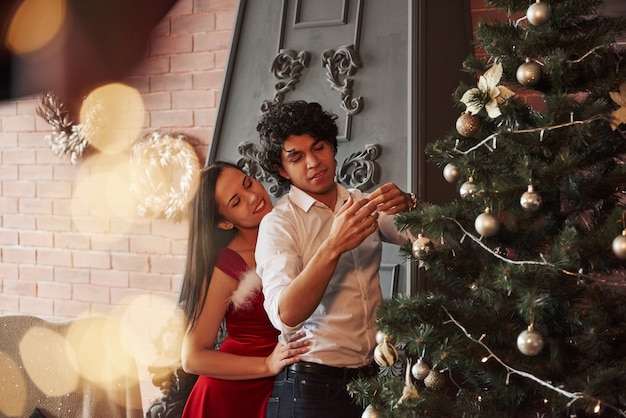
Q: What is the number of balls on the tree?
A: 15